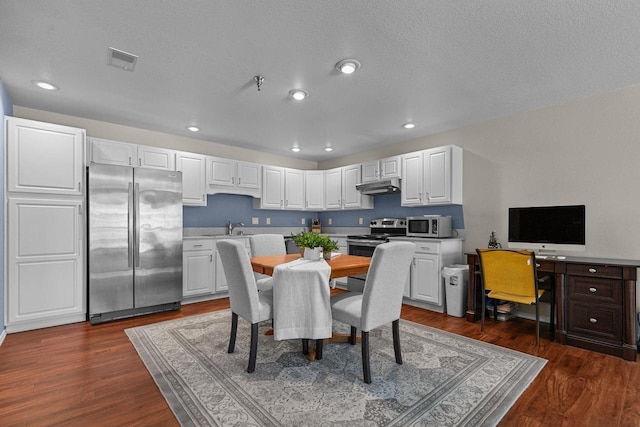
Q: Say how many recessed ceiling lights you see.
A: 7